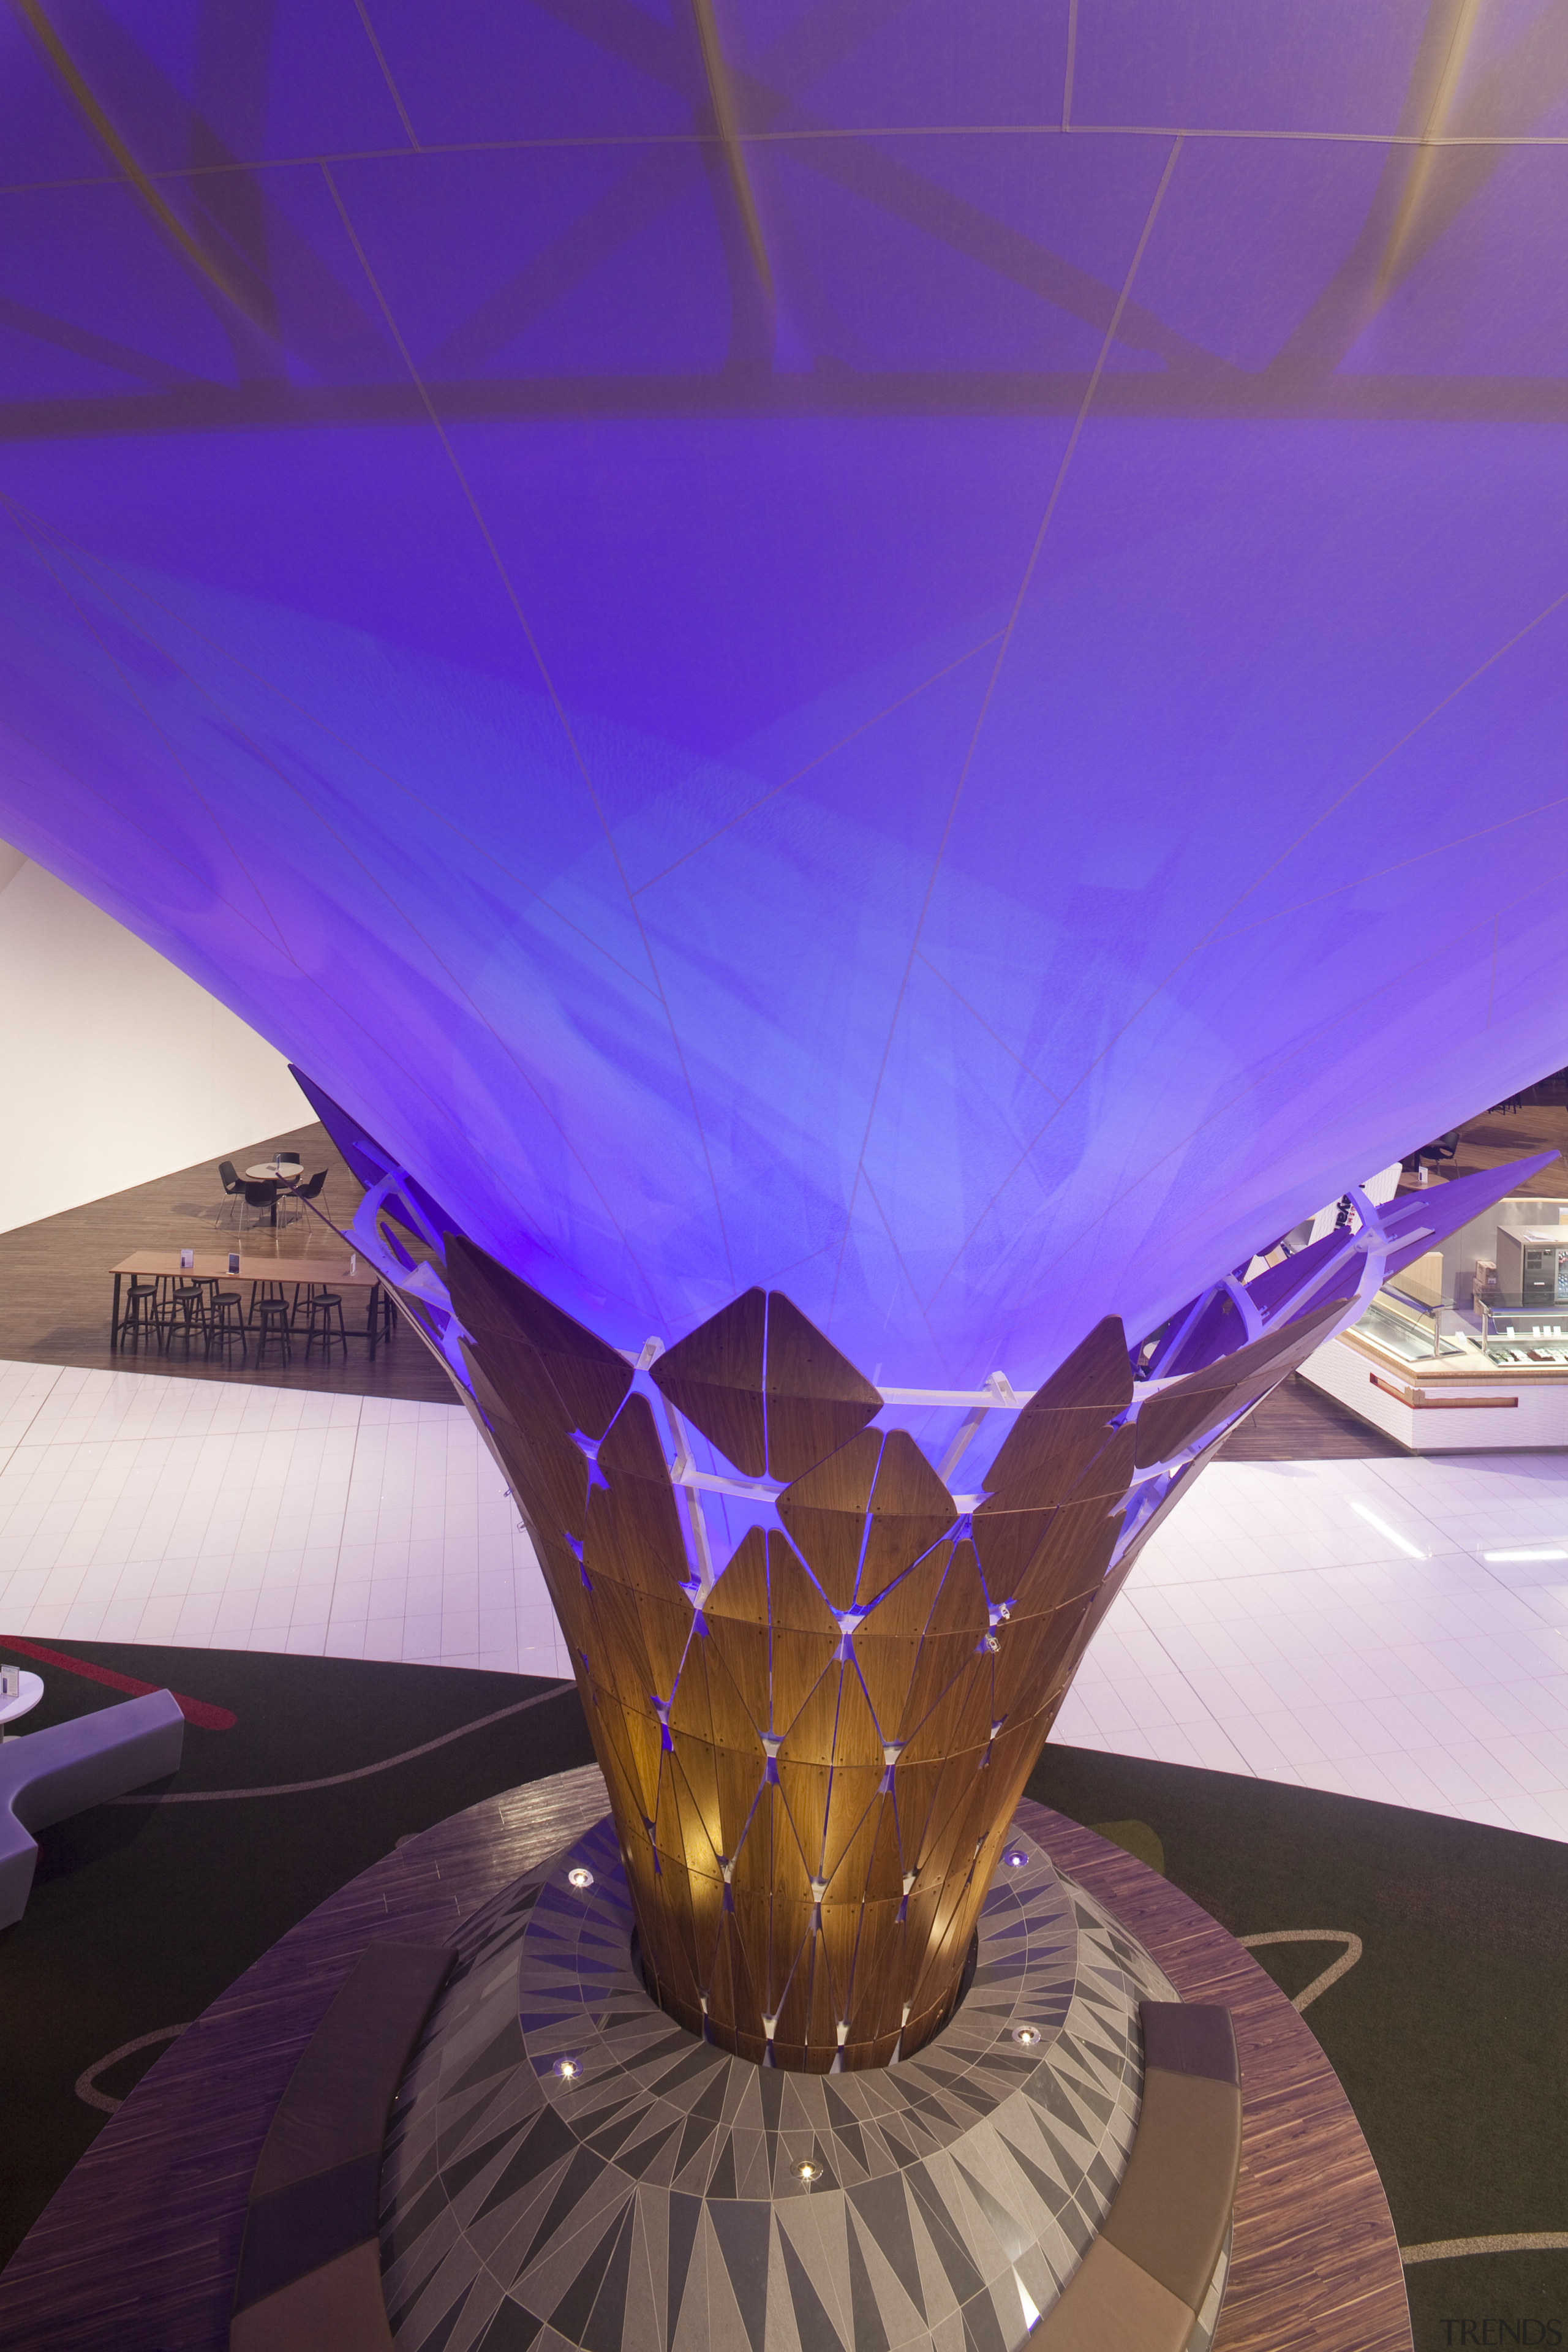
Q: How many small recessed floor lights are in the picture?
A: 5